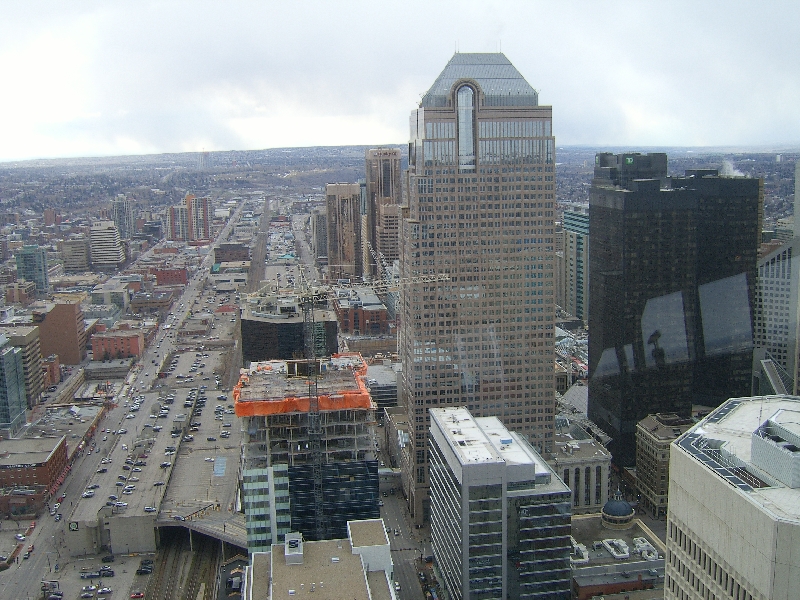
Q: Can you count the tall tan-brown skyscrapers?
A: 3